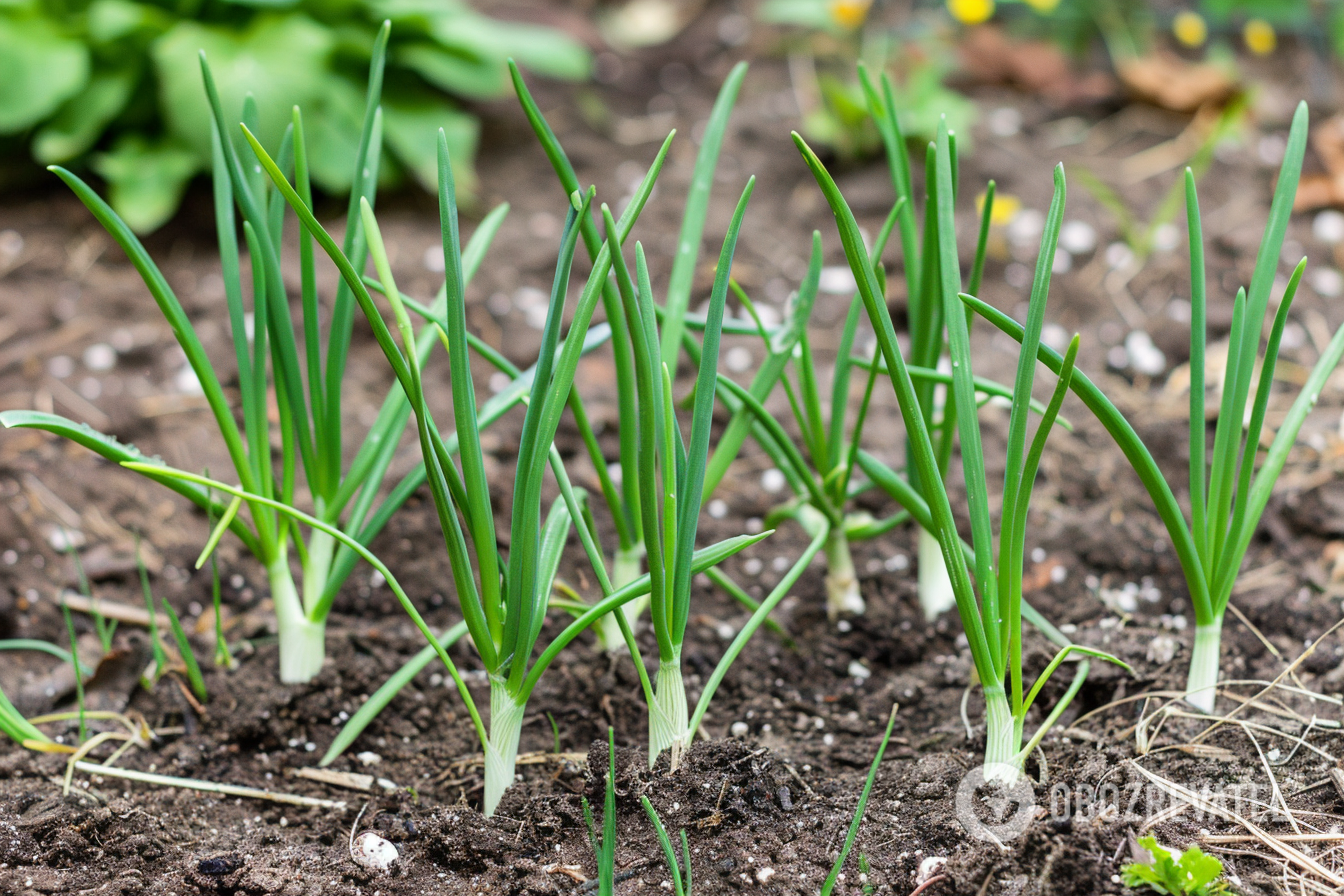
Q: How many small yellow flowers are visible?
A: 6